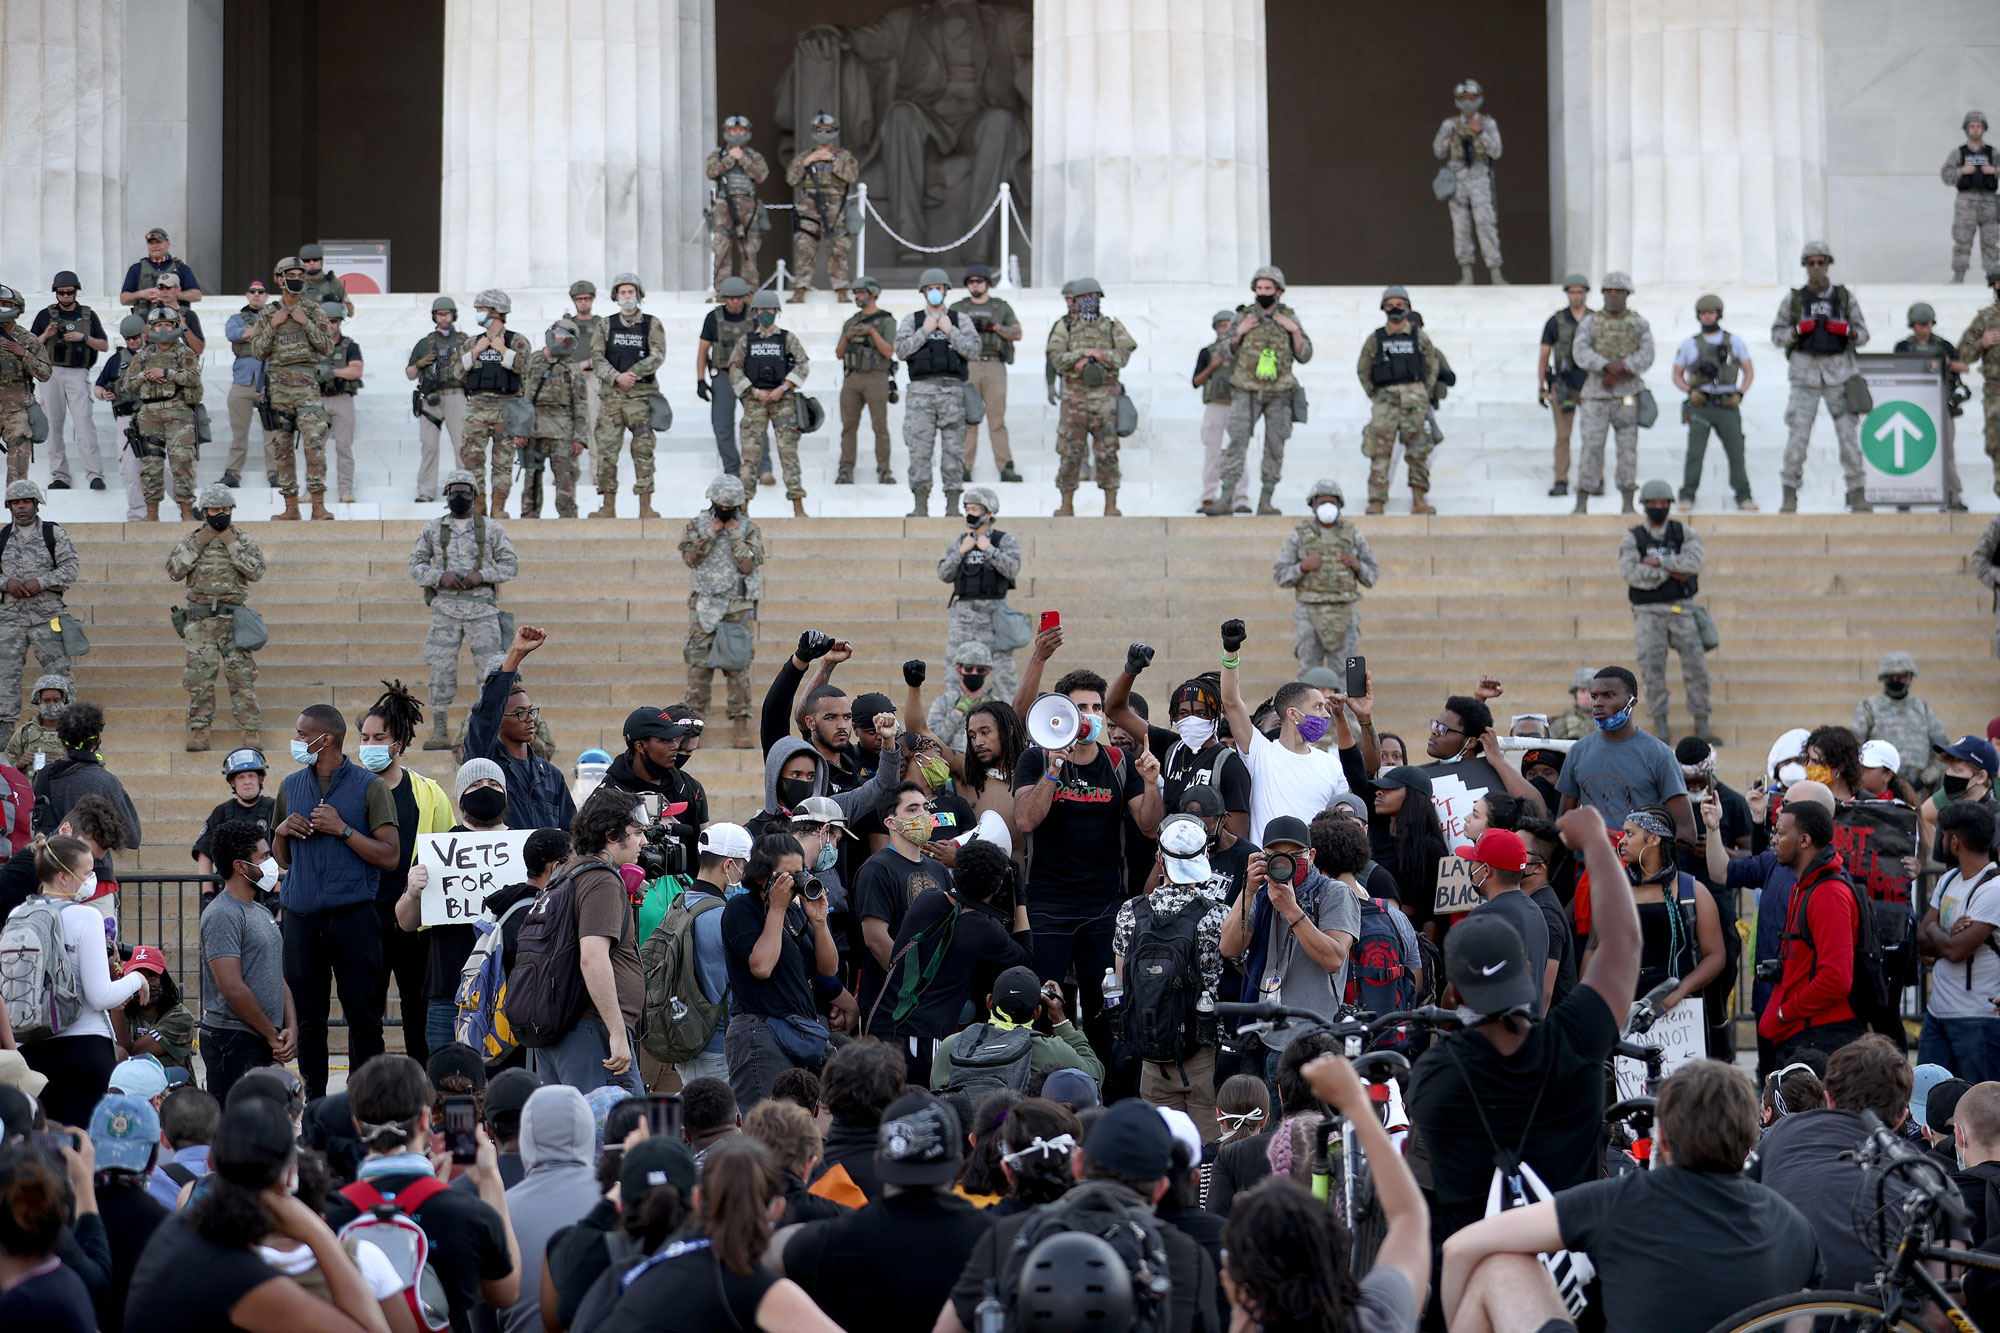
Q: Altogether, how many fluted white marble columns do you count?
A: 4